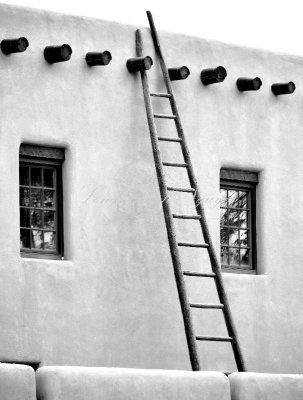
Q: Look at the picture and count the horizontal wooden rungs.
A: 10